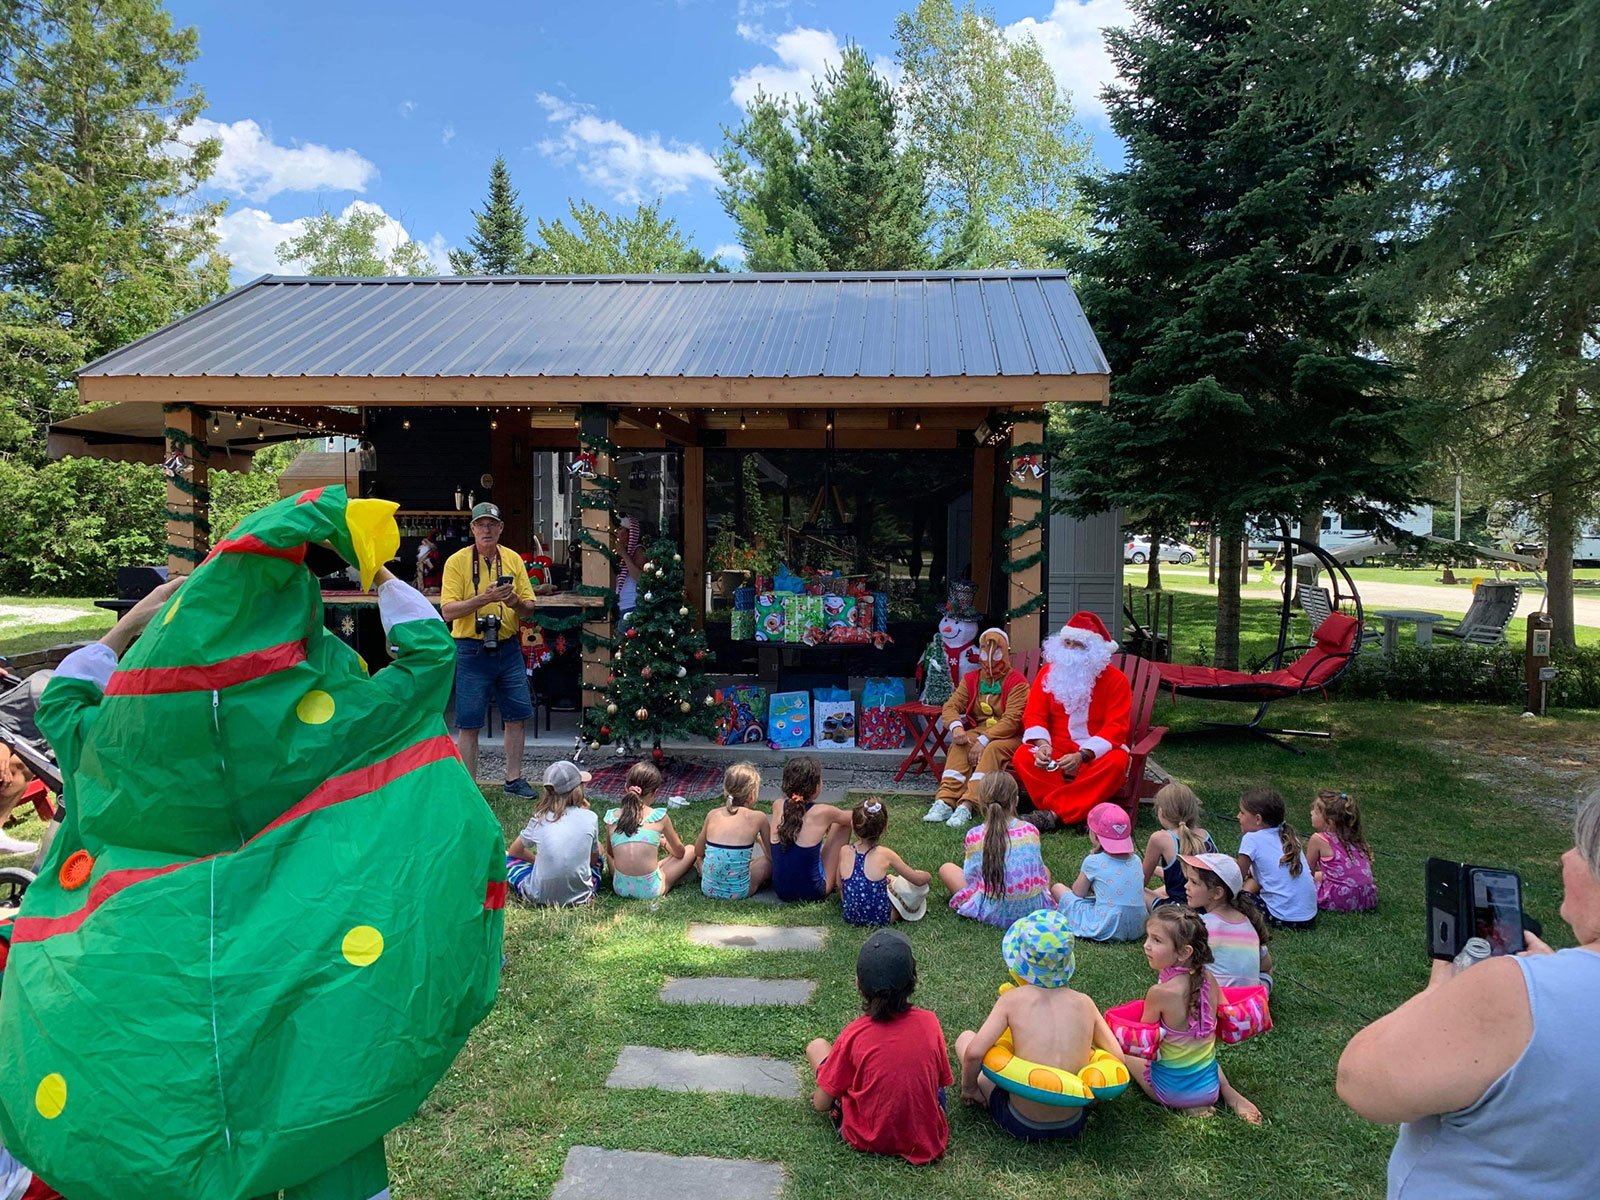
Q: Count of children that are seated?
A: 14